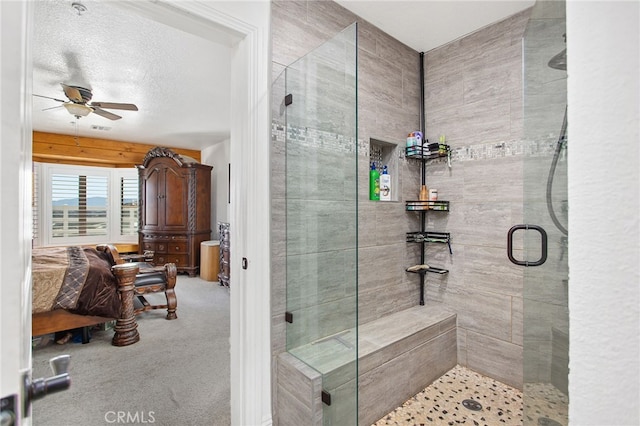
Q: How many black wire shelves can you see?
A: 4